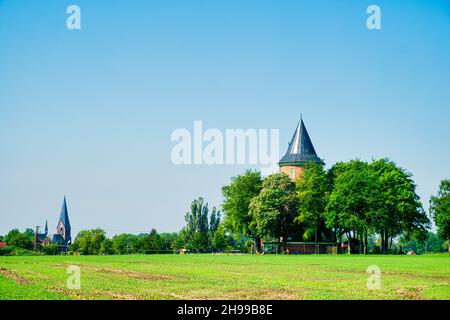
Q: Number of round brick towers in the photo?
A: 1